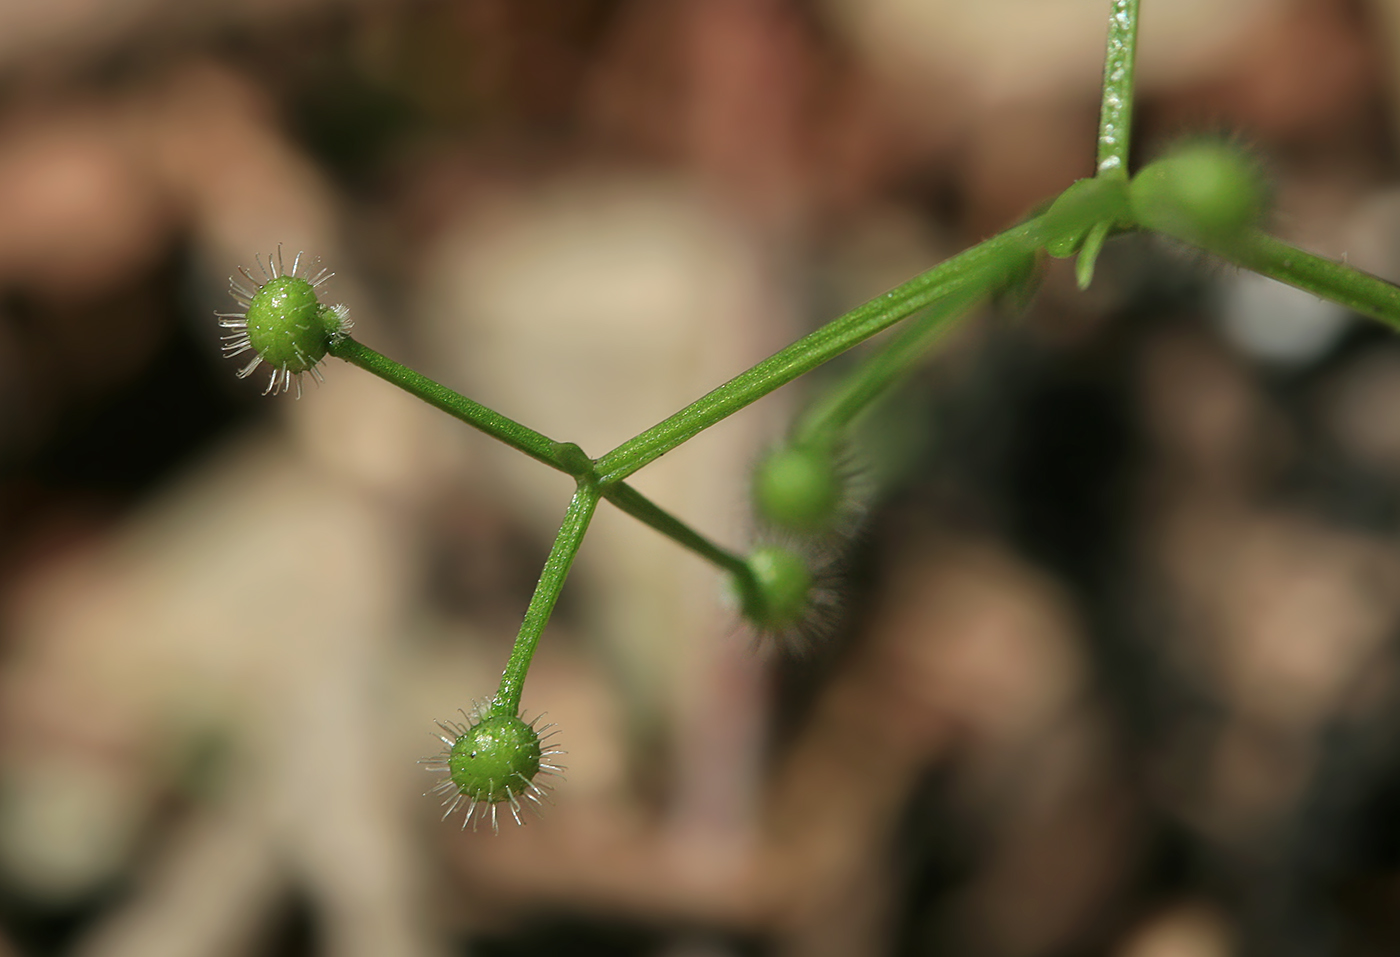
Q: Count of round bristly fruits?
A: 5